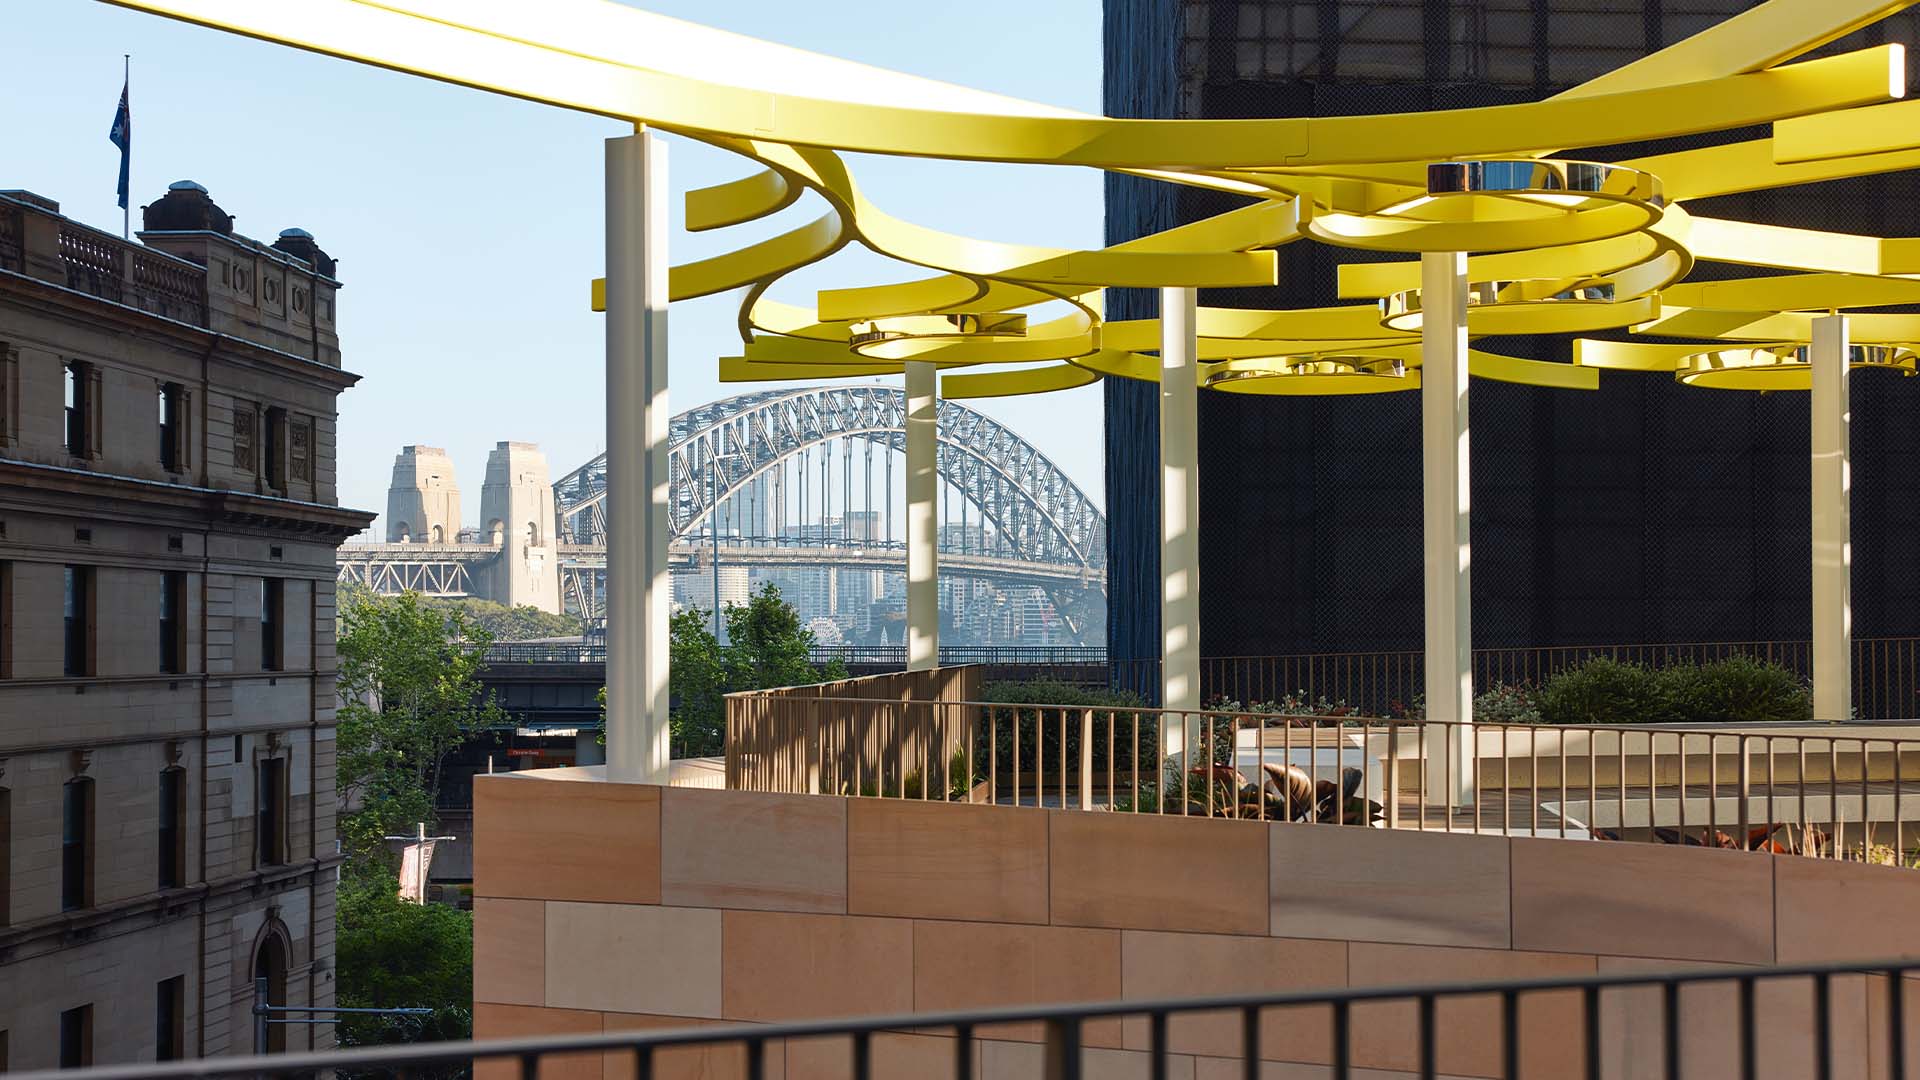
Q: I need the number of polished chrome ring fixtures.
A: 5